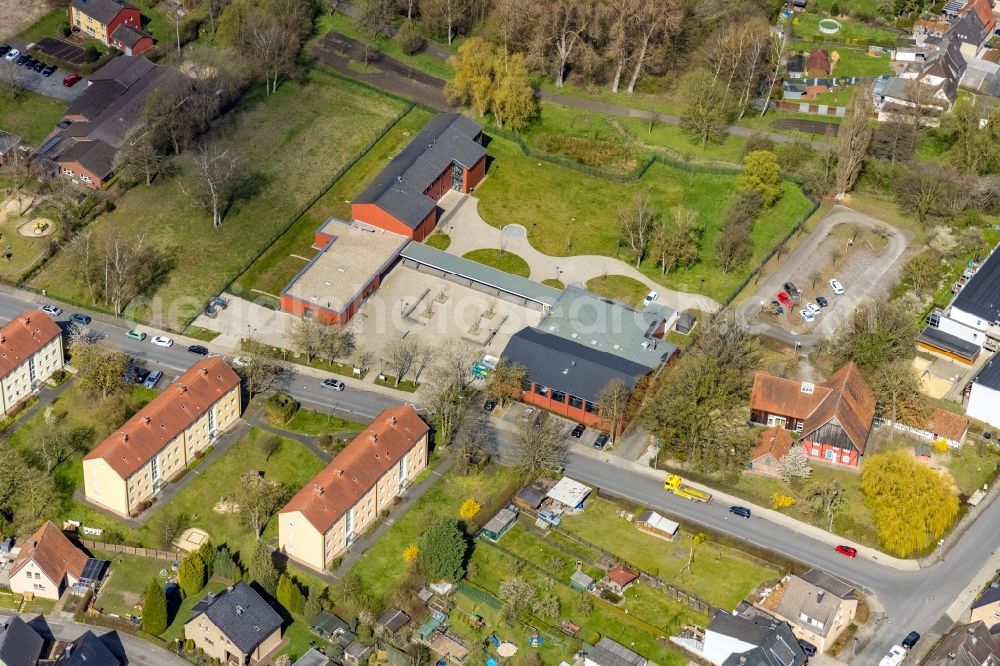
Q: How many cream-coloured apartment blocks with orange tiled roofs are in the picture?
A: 3